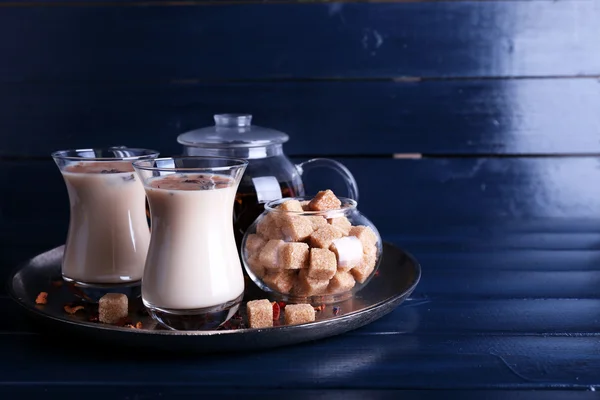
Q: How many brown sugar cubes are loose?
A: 3